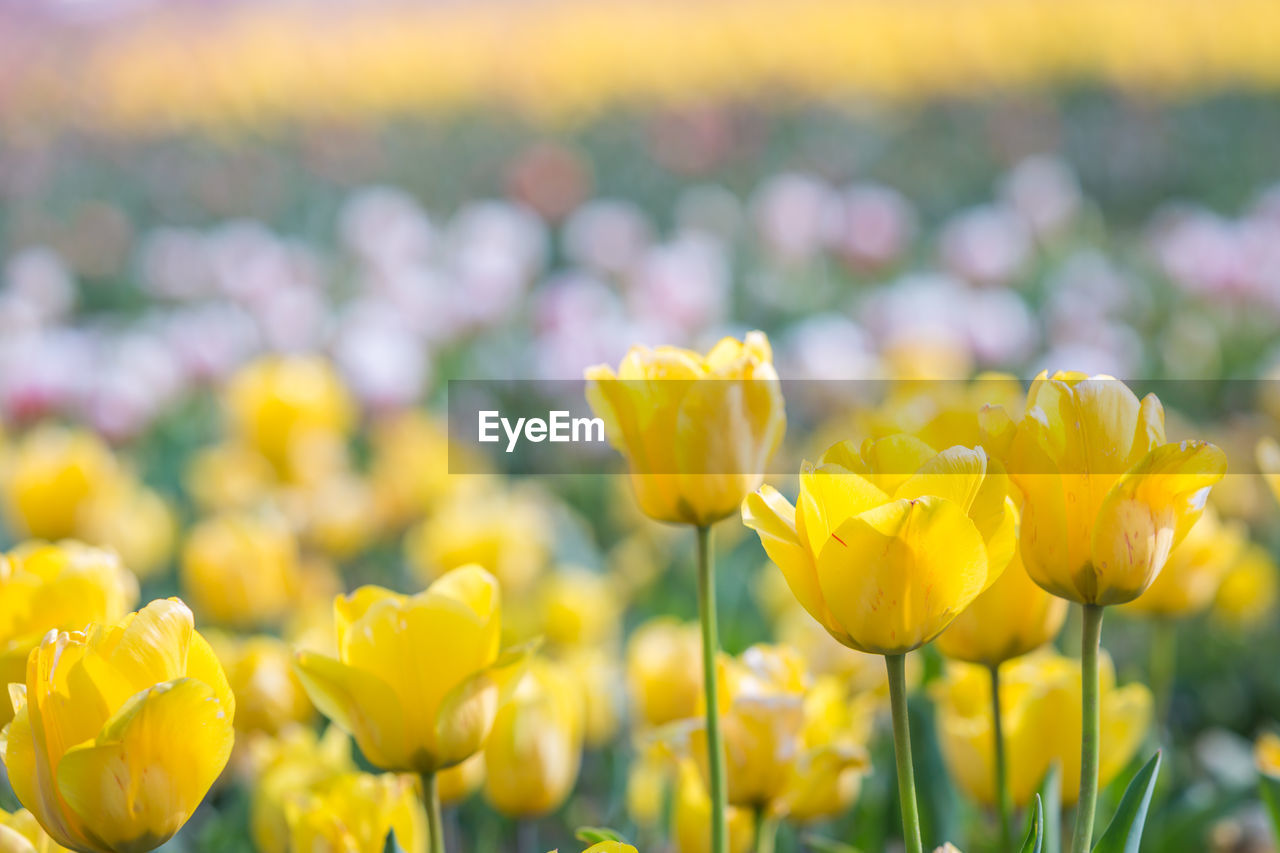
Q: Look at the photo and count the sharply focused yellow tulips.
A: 5